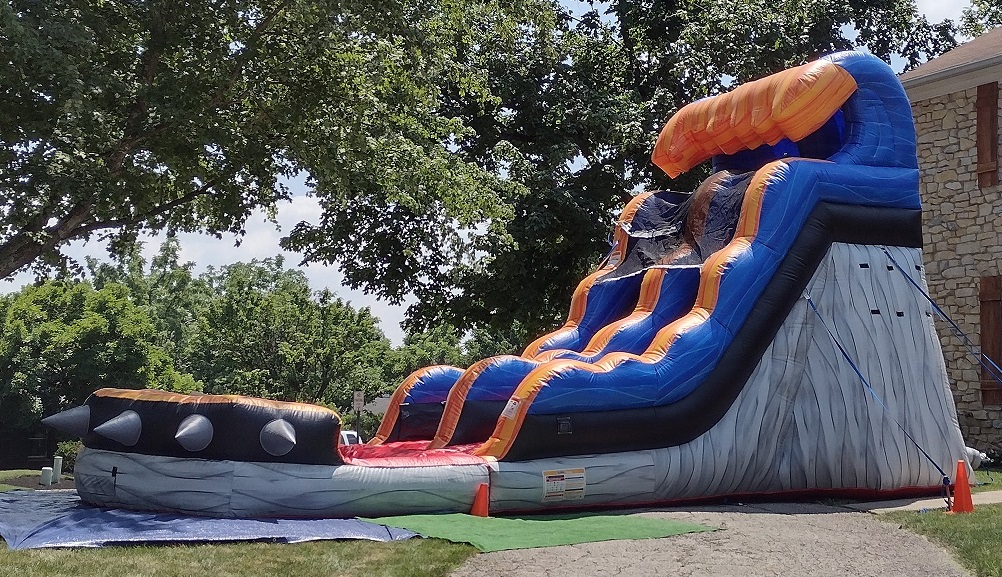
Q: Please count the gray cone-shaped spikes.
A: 4